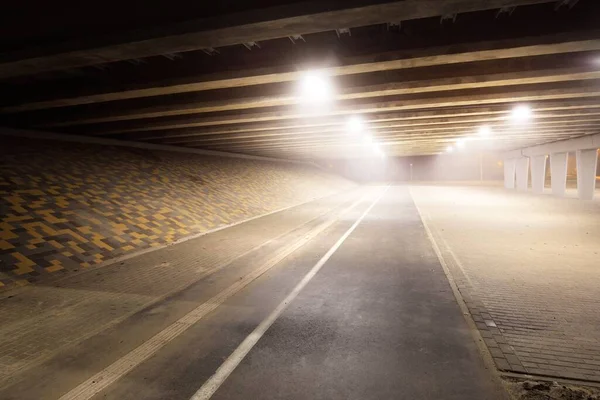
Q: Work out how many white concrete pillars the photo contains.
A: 5